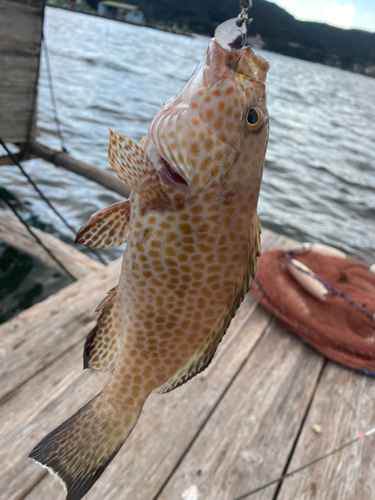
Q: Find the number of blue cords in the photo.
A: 1